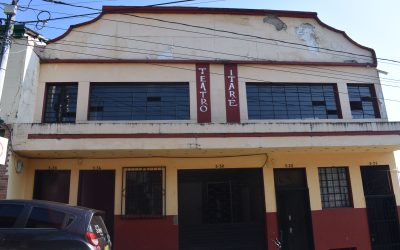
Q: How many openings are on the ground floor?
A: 7